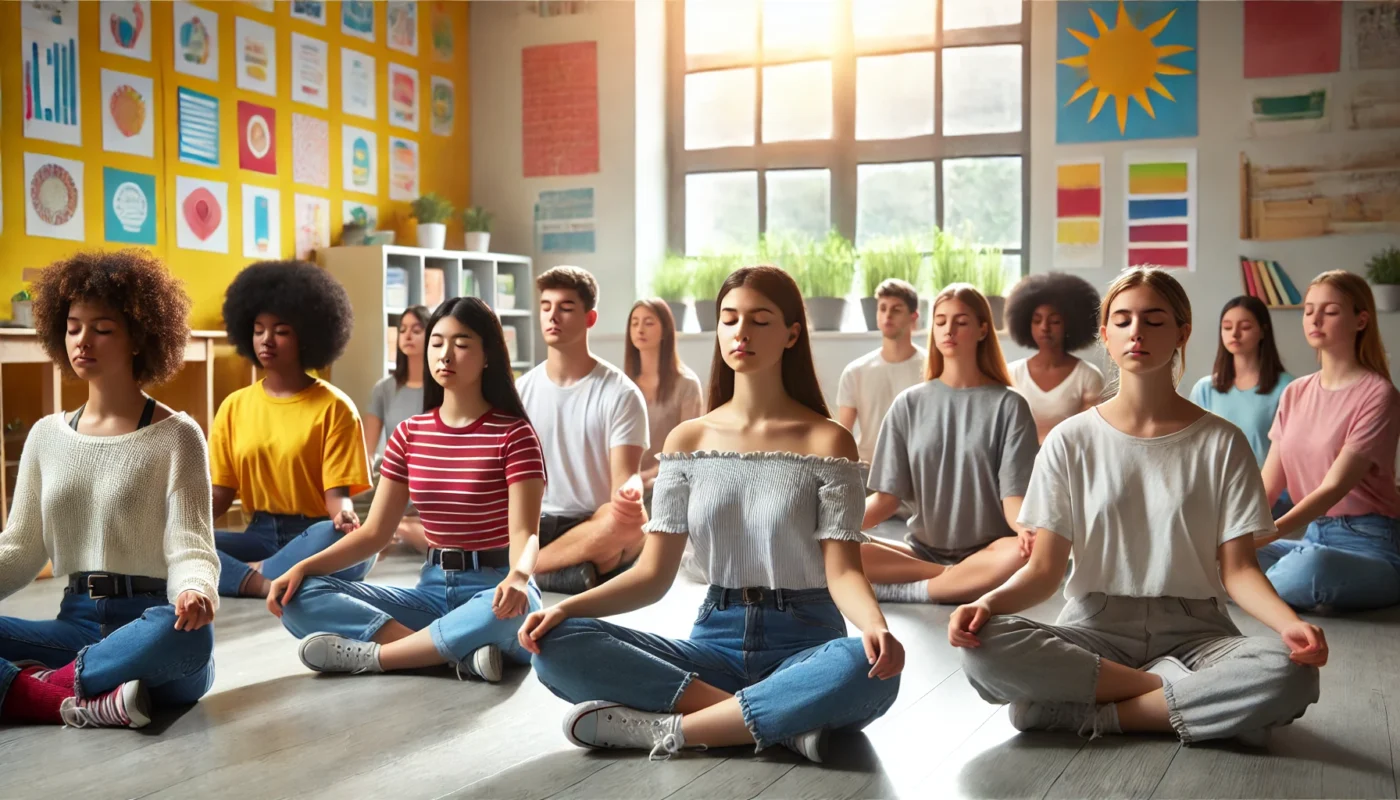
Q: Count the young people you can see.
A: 13